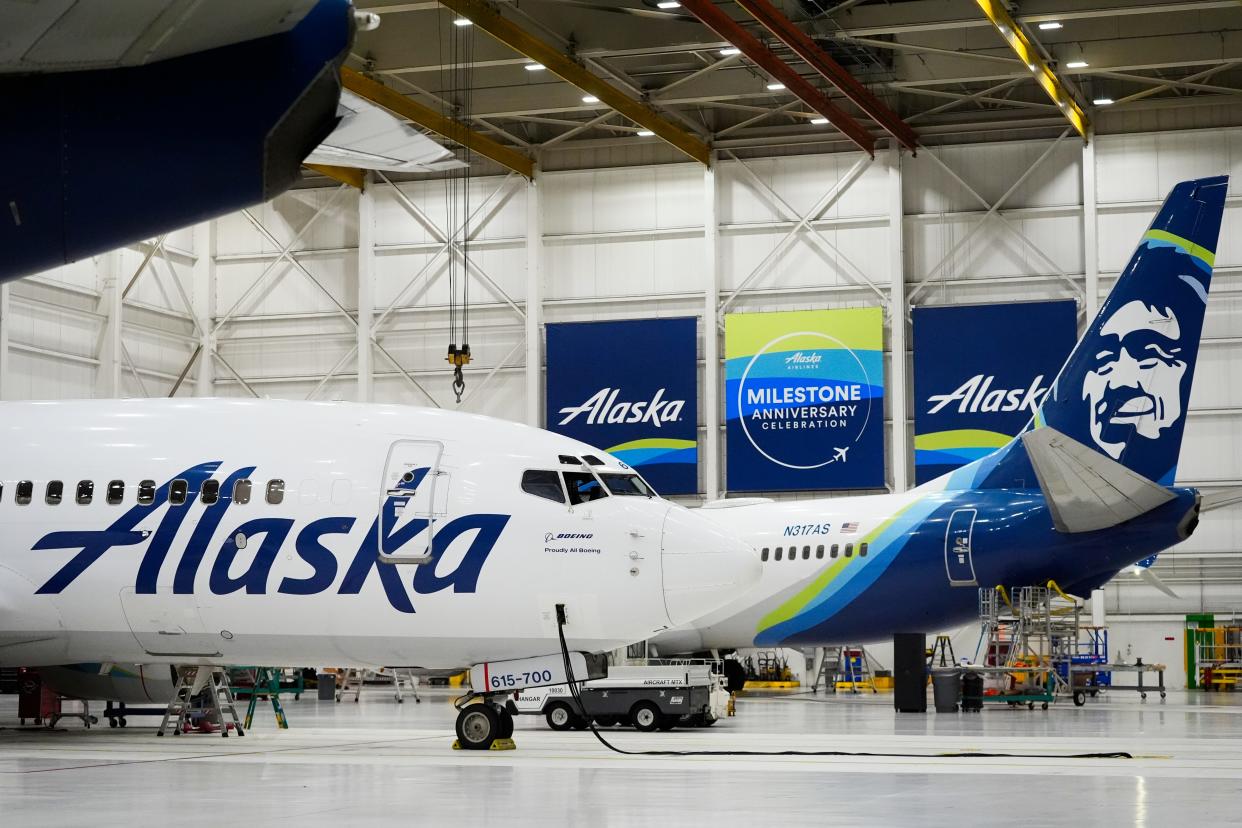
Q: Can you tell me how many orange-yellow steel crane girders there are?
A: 4